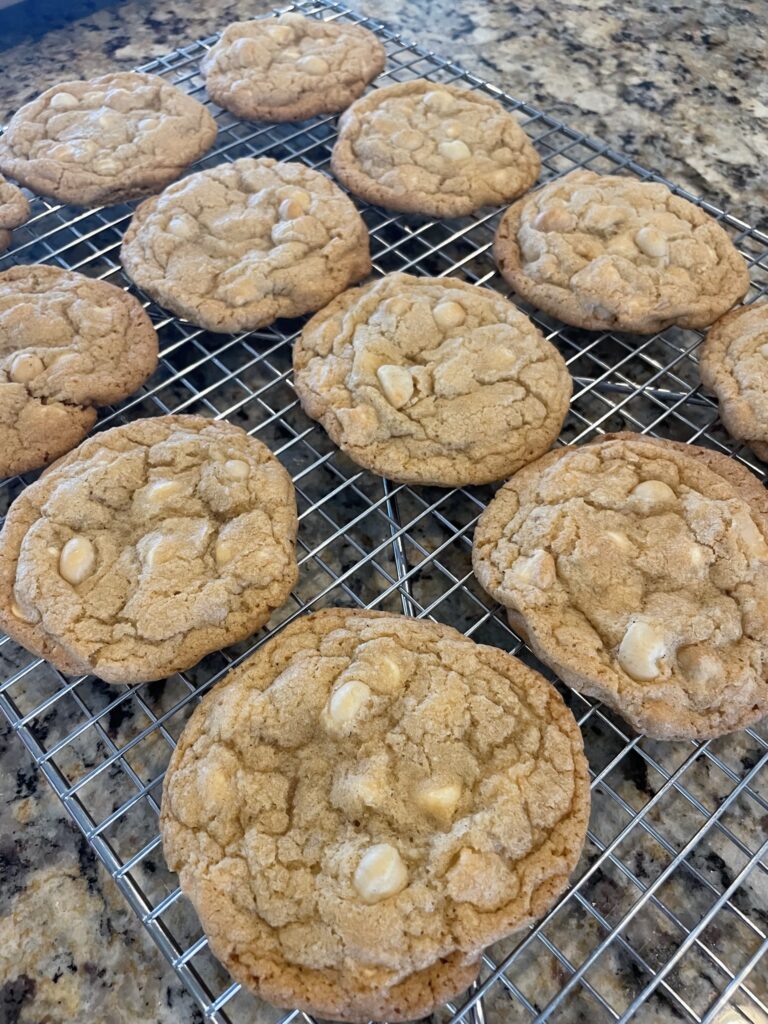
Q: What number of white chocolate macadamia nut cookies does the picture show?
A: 12